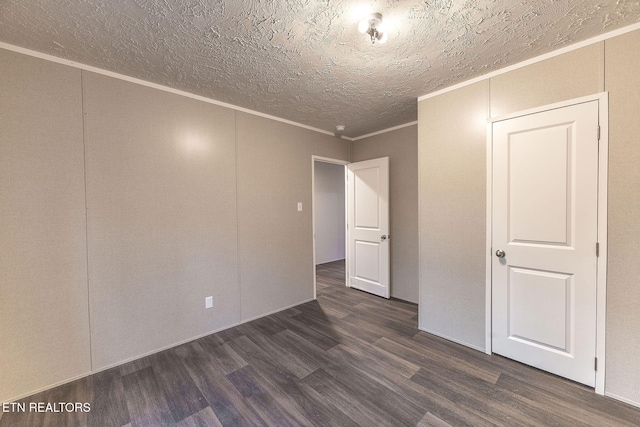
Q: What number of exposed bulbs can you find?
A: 2